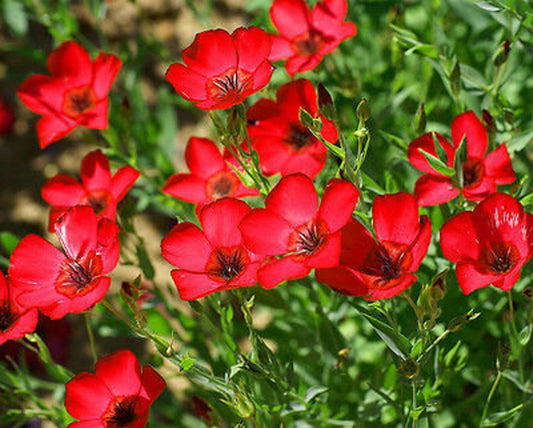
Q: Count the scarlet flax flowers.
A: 14